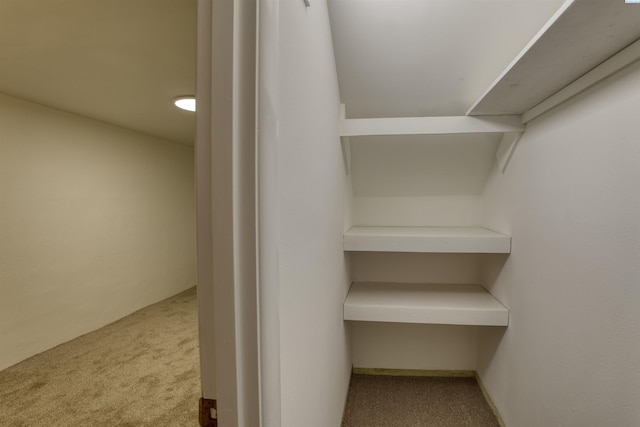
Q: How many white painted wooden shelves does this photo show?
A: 4